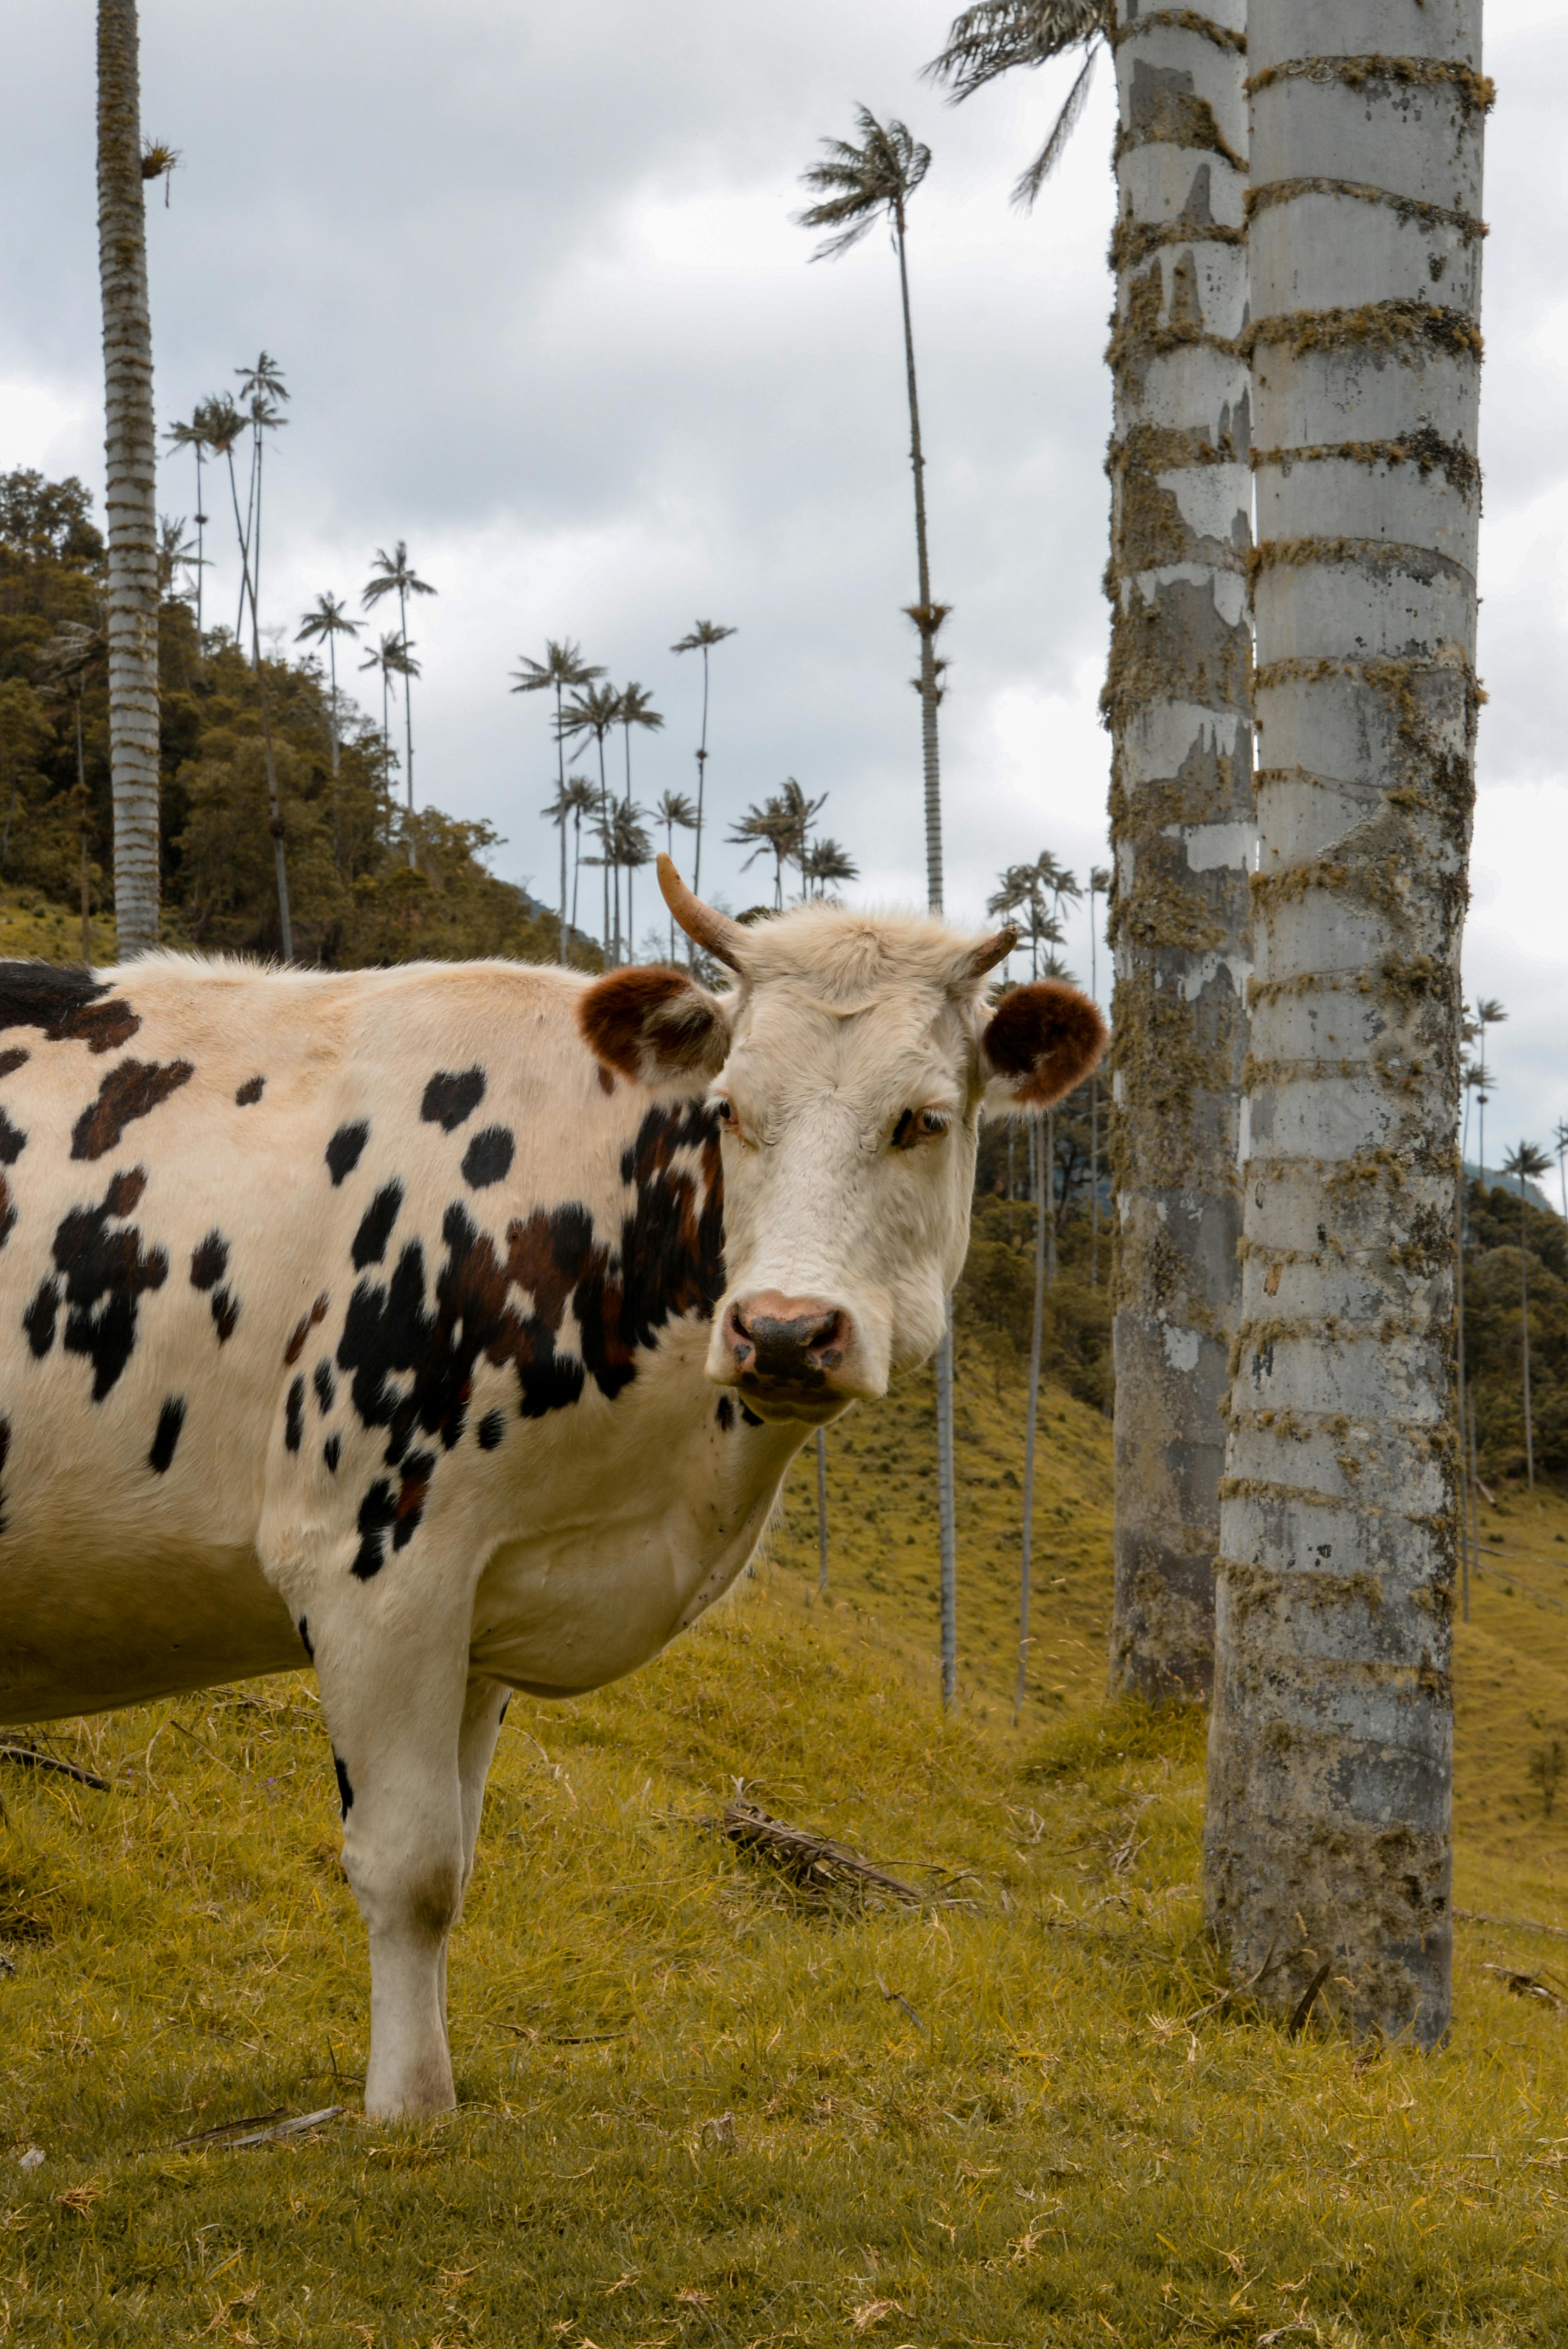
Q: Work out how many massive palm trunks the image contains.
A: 2